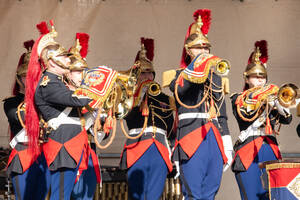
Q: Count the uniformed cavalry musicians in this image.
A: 6